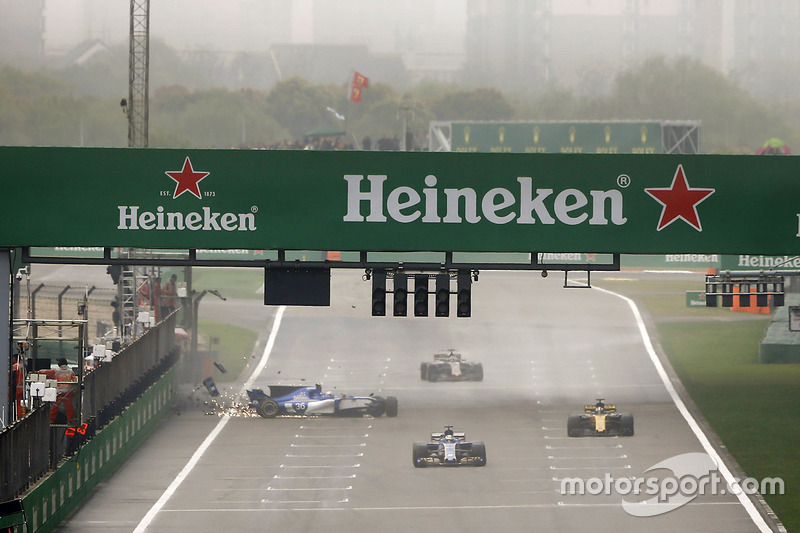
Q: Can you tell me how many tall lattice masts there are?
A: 1